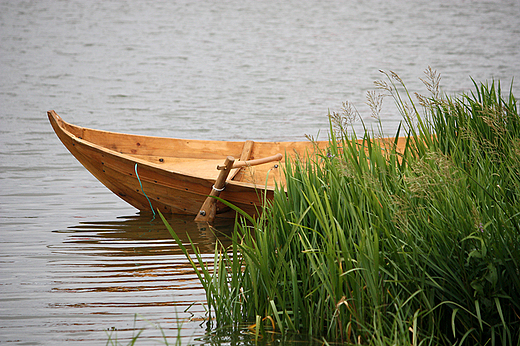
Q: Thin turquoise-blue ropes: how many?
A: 1